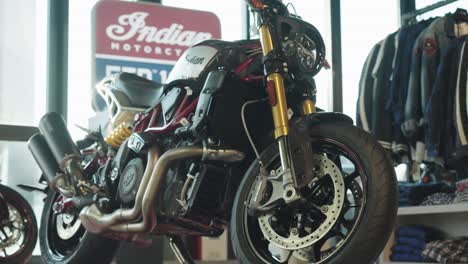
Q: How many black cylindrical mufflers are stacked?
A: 2